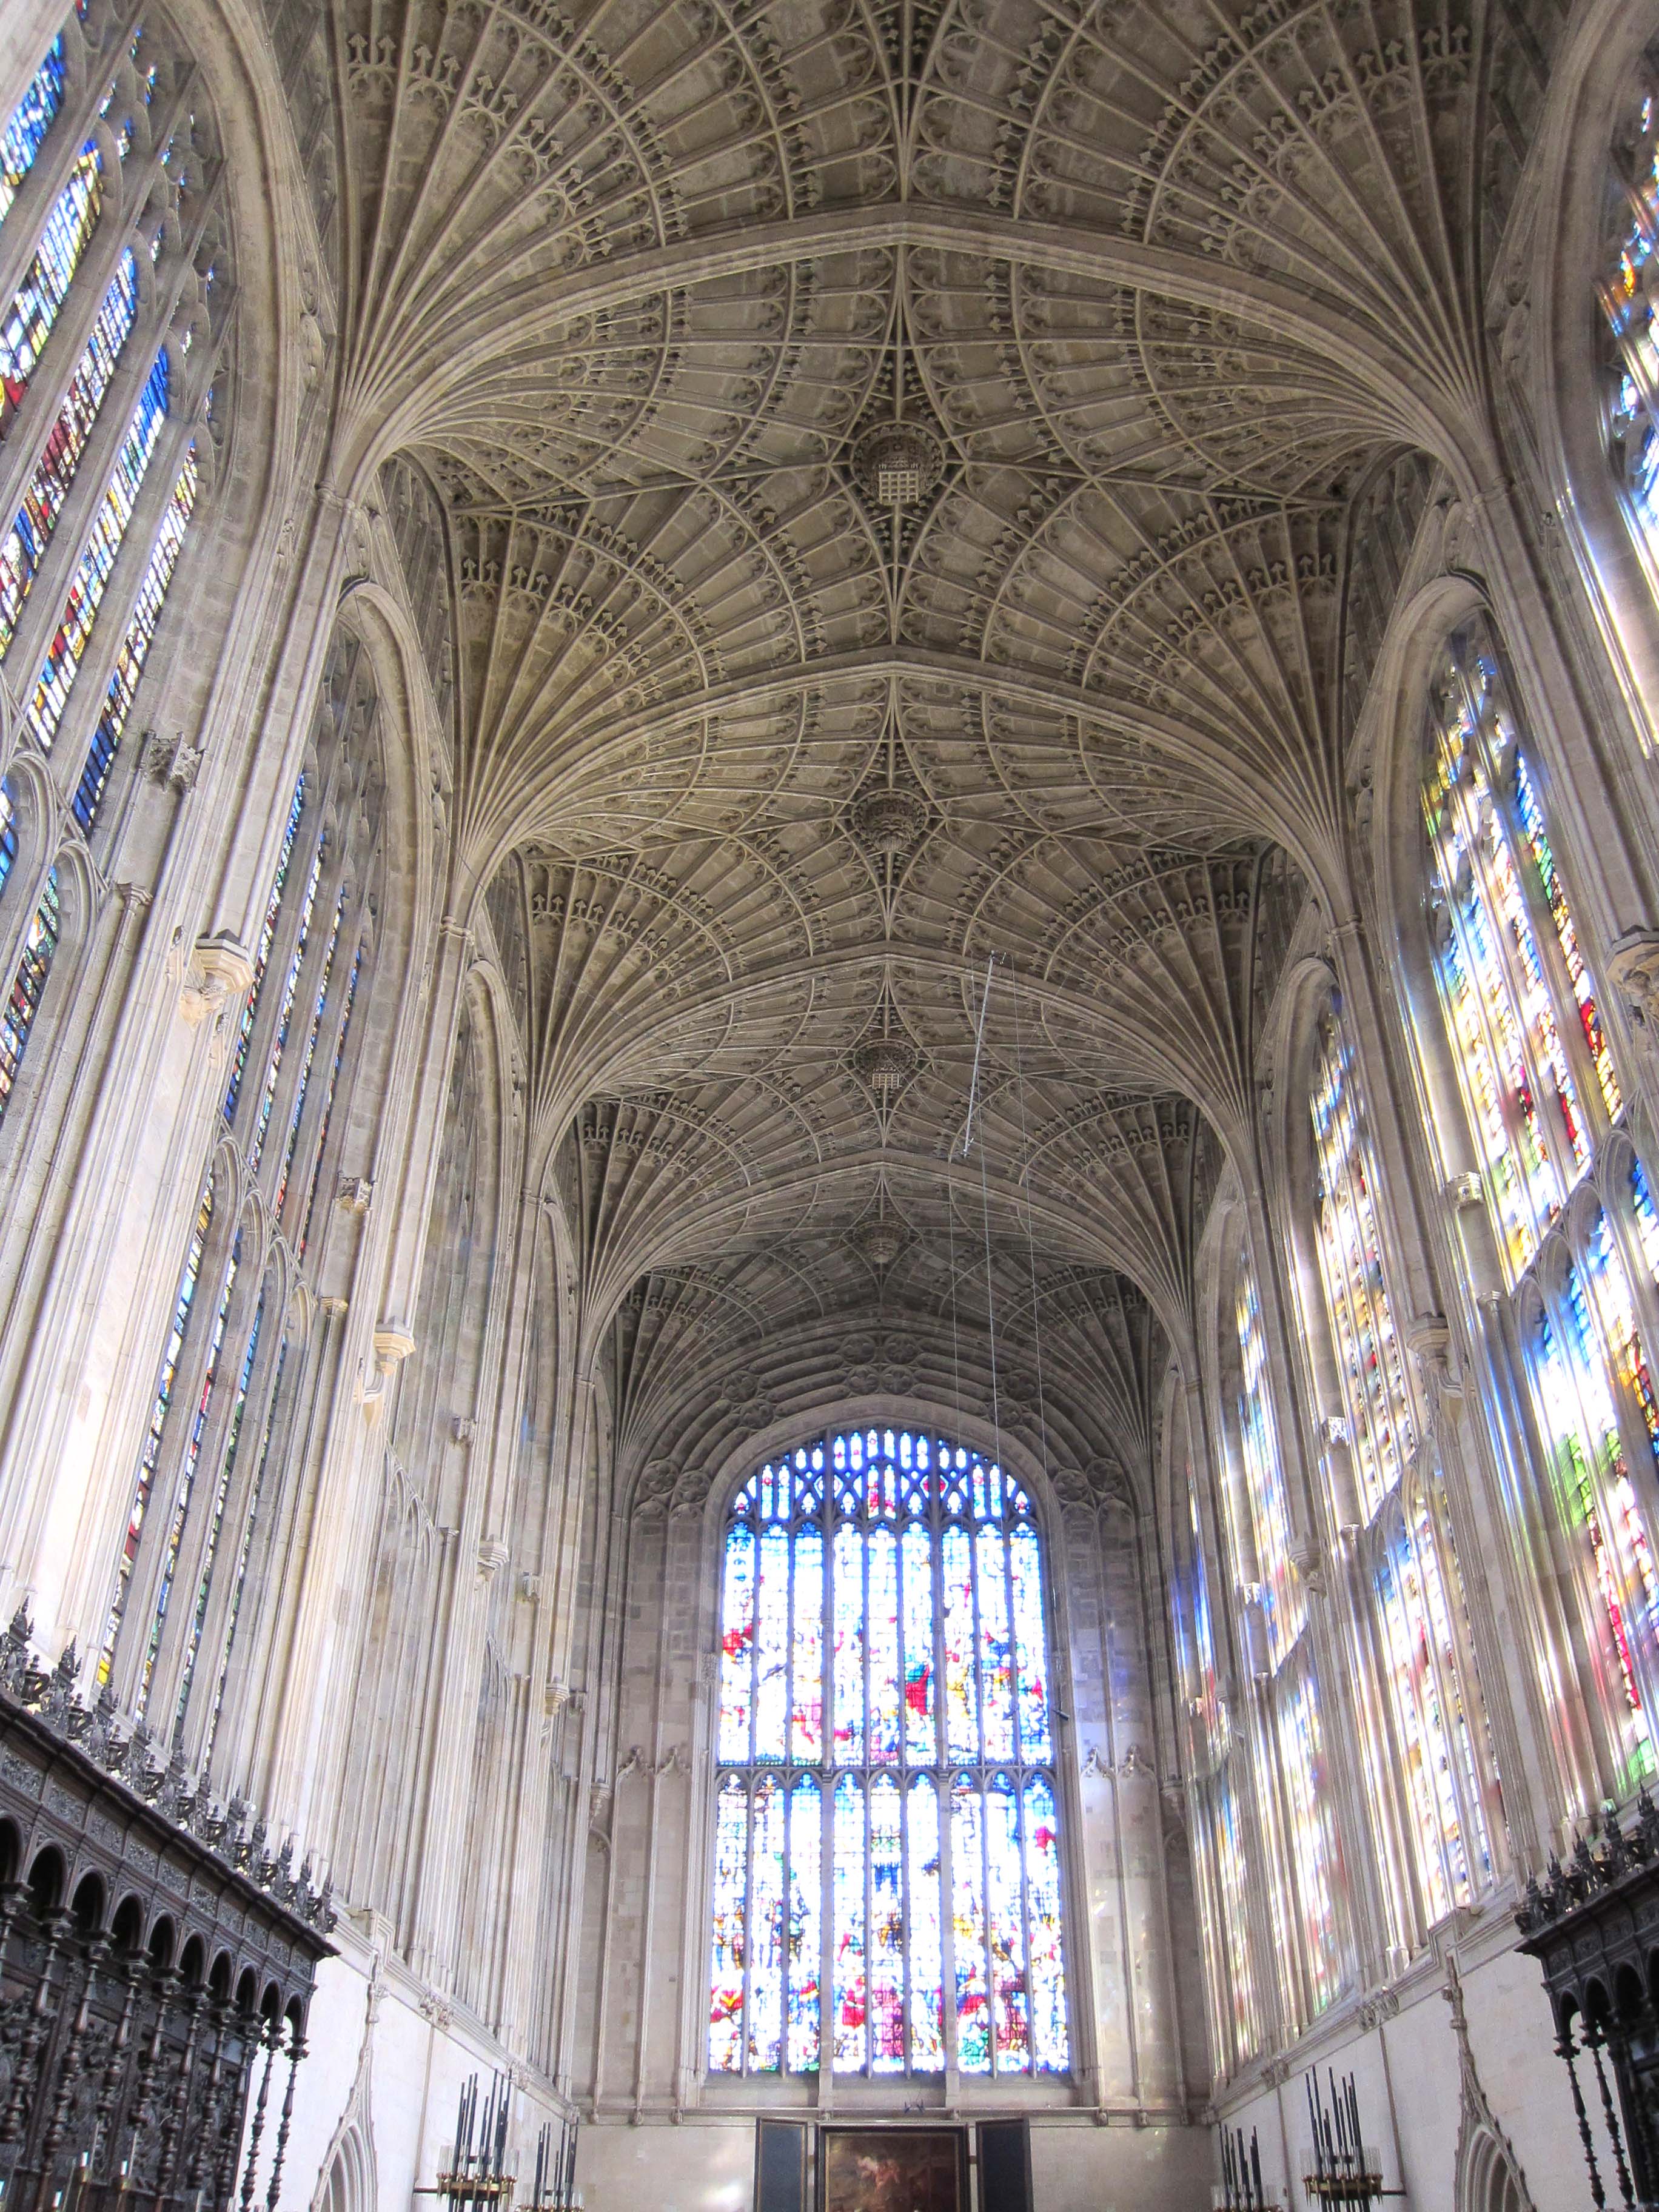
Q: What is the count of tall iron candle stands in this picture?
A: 4